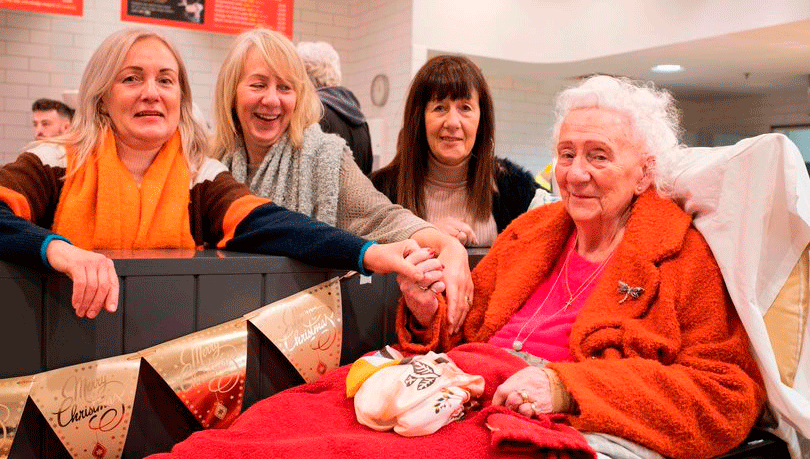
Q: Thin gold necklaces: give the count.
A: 2